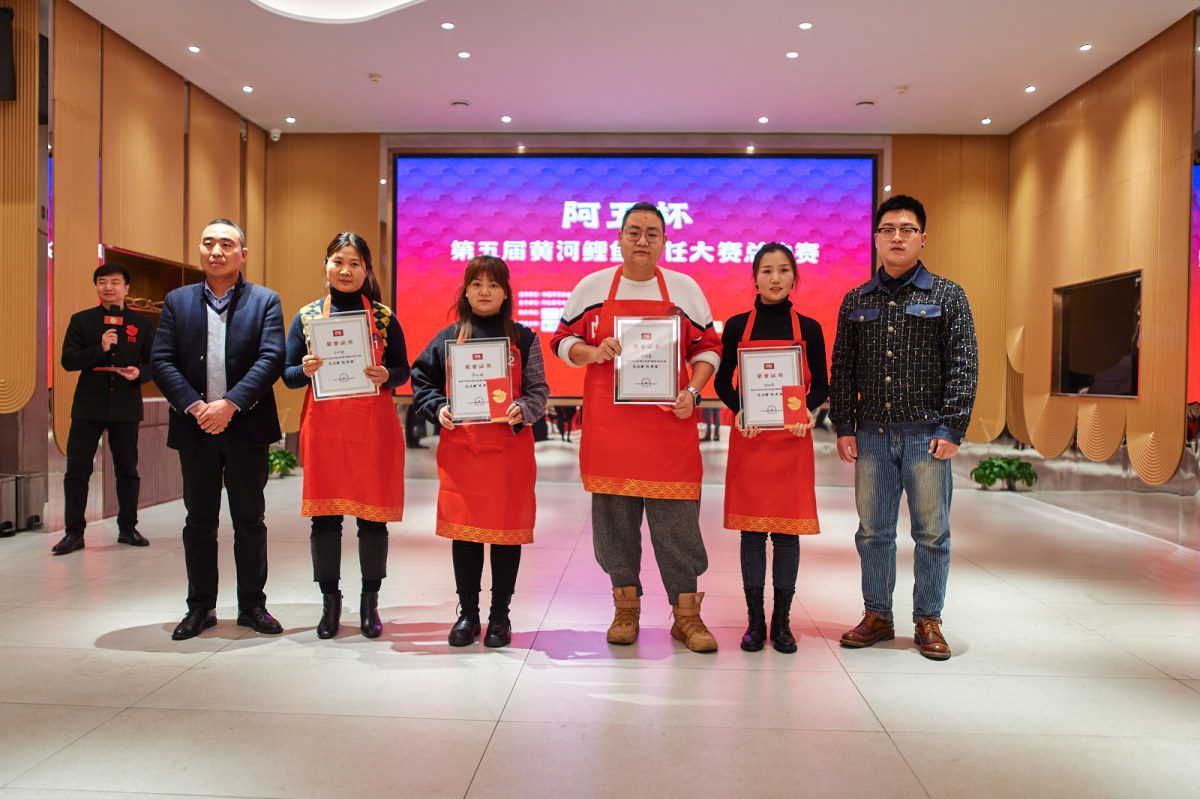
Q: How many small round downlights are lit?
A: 12